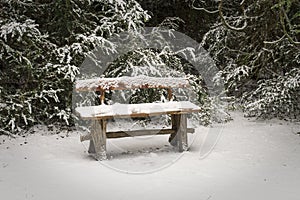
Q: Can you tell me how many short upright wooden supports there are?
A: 2